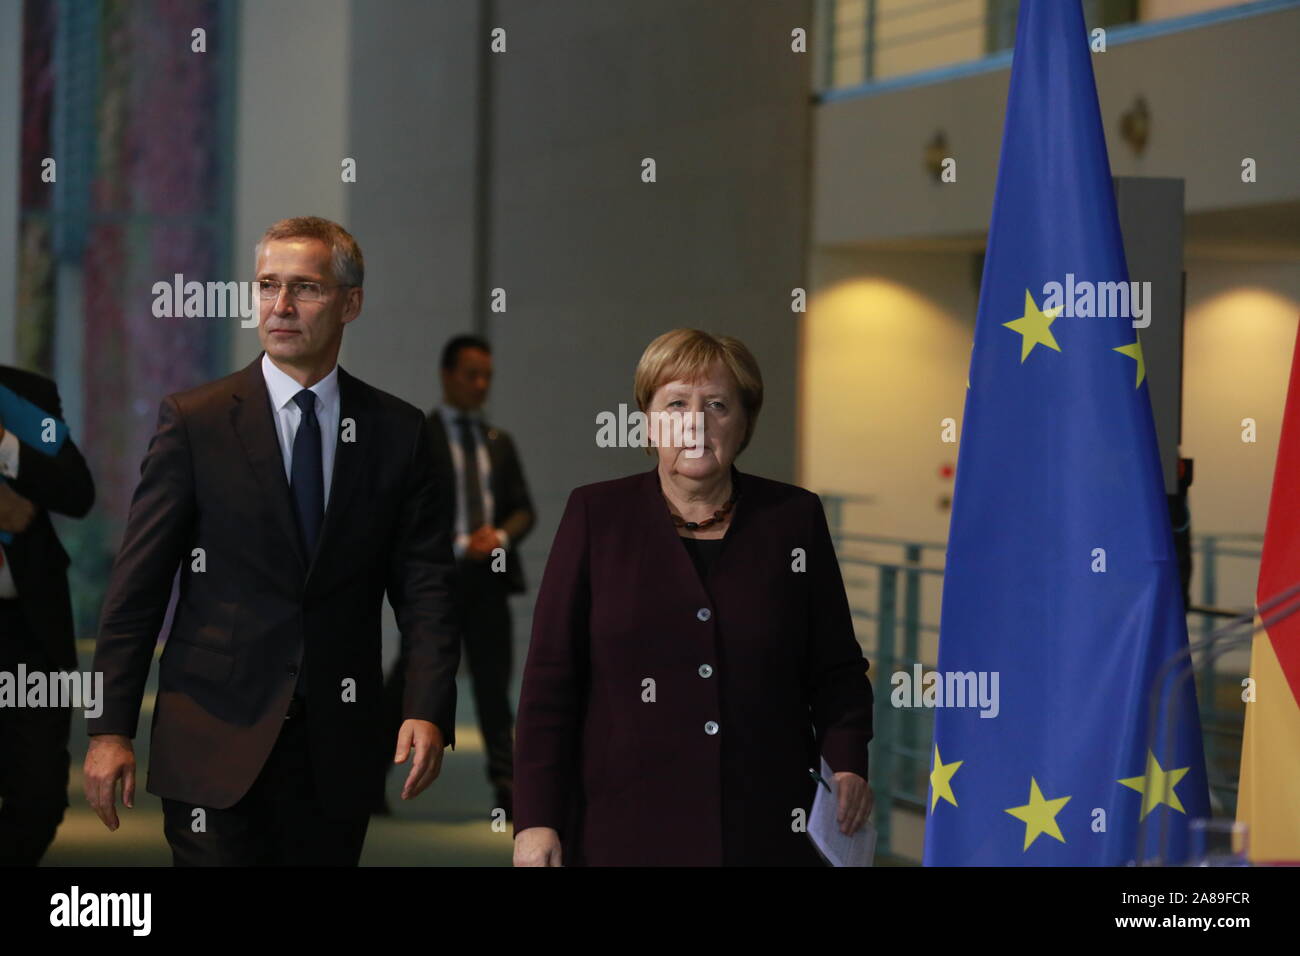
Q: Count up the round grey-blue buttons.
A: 3